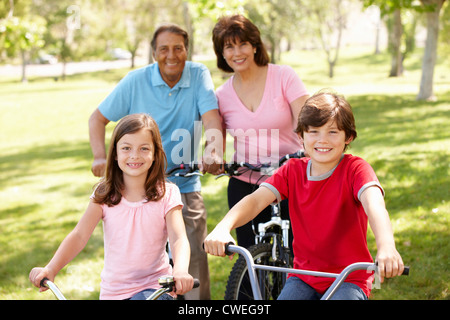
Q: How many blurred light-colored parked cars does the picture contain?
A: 2